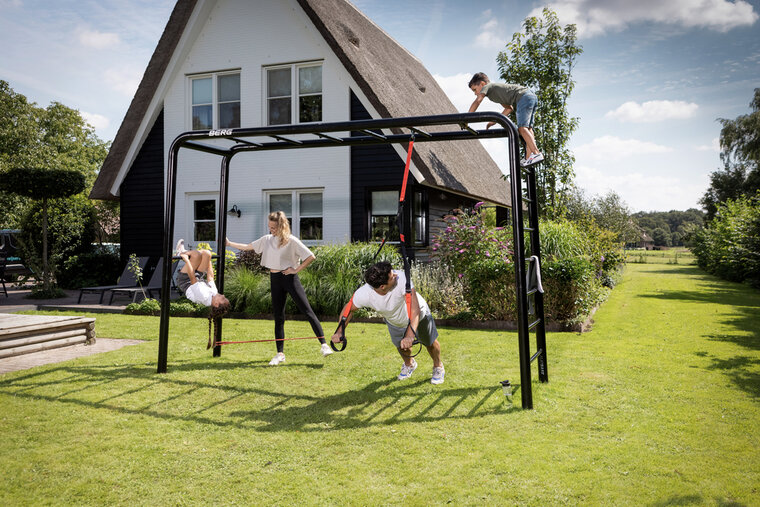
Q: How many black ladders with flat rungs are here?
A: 1